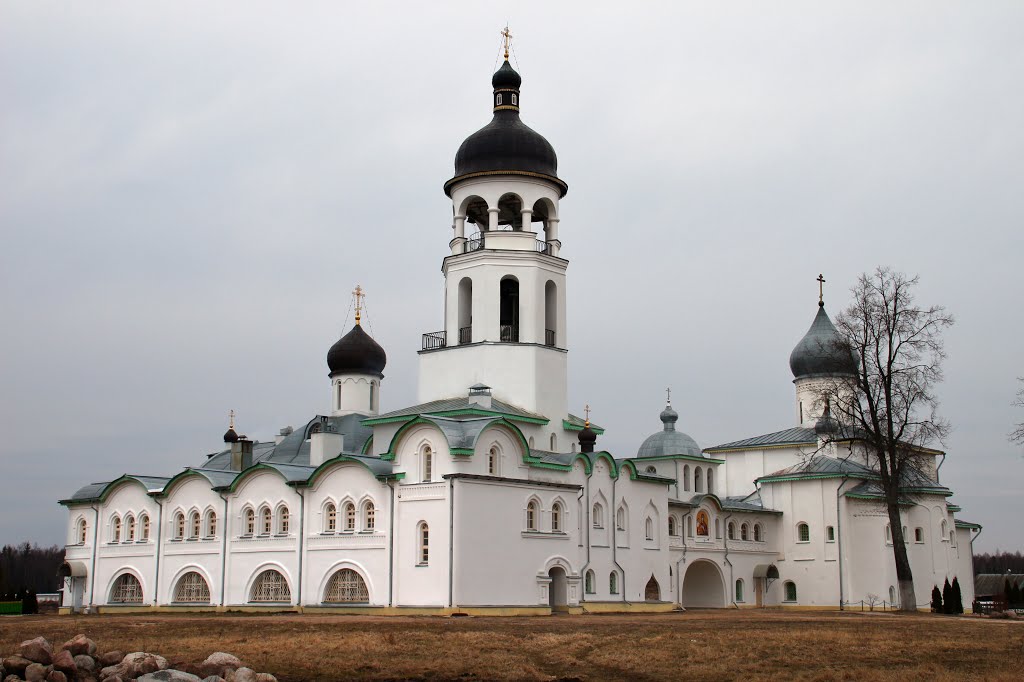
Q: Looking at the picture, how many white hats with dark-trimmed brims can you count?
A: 0